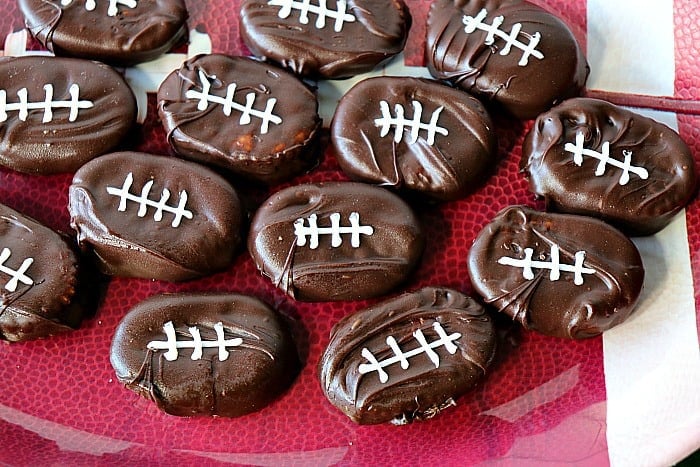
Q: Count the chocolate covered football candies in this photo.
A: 13